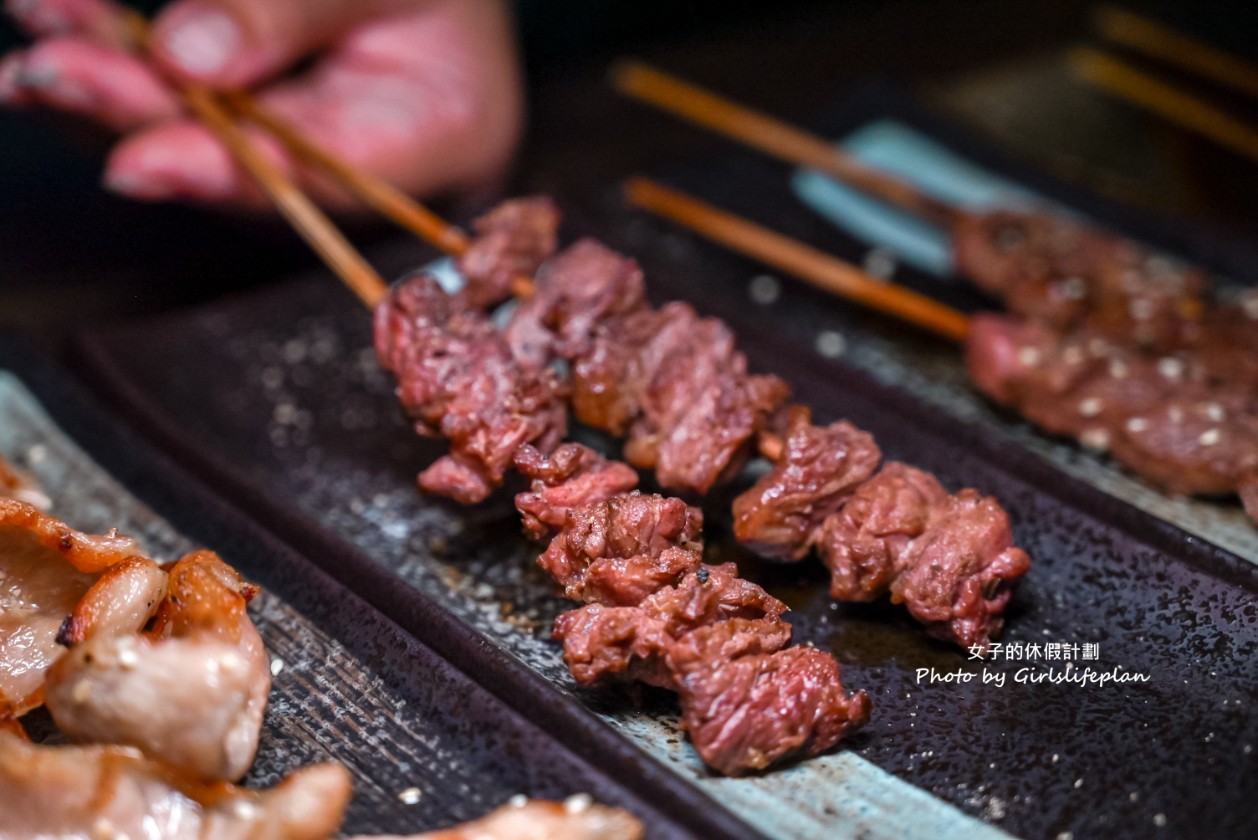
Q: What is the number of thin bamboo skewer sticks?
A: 6